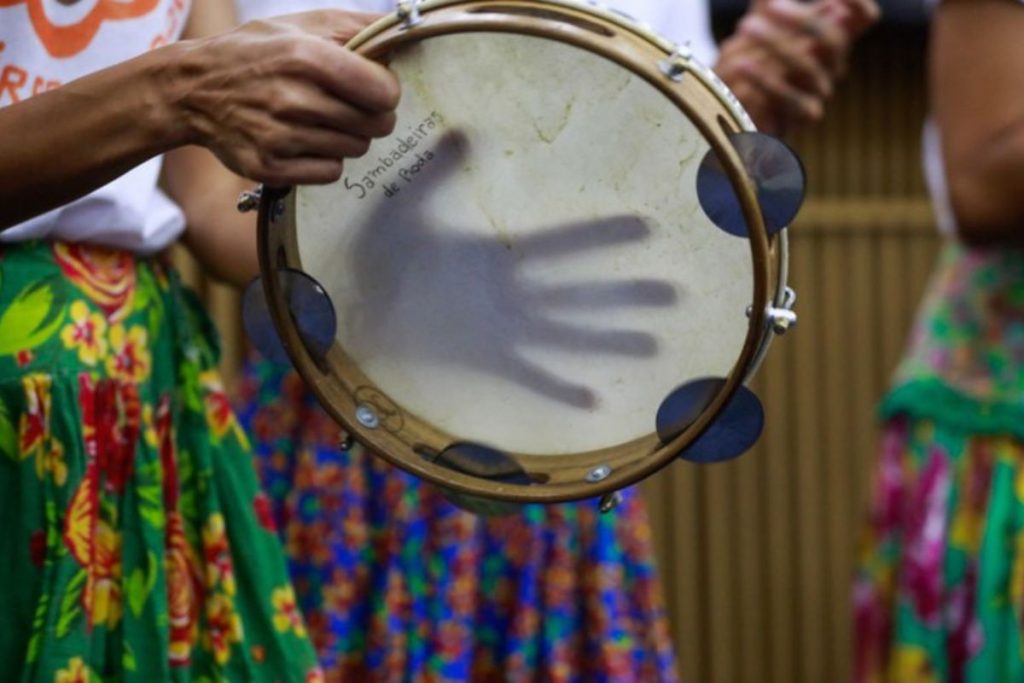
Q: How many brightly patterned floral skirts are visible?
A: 3